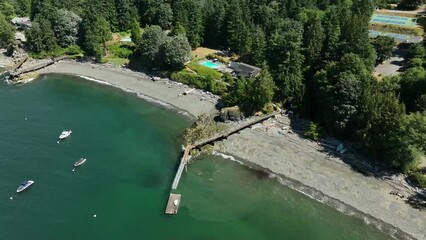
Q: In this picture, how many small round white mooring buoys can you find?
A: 5